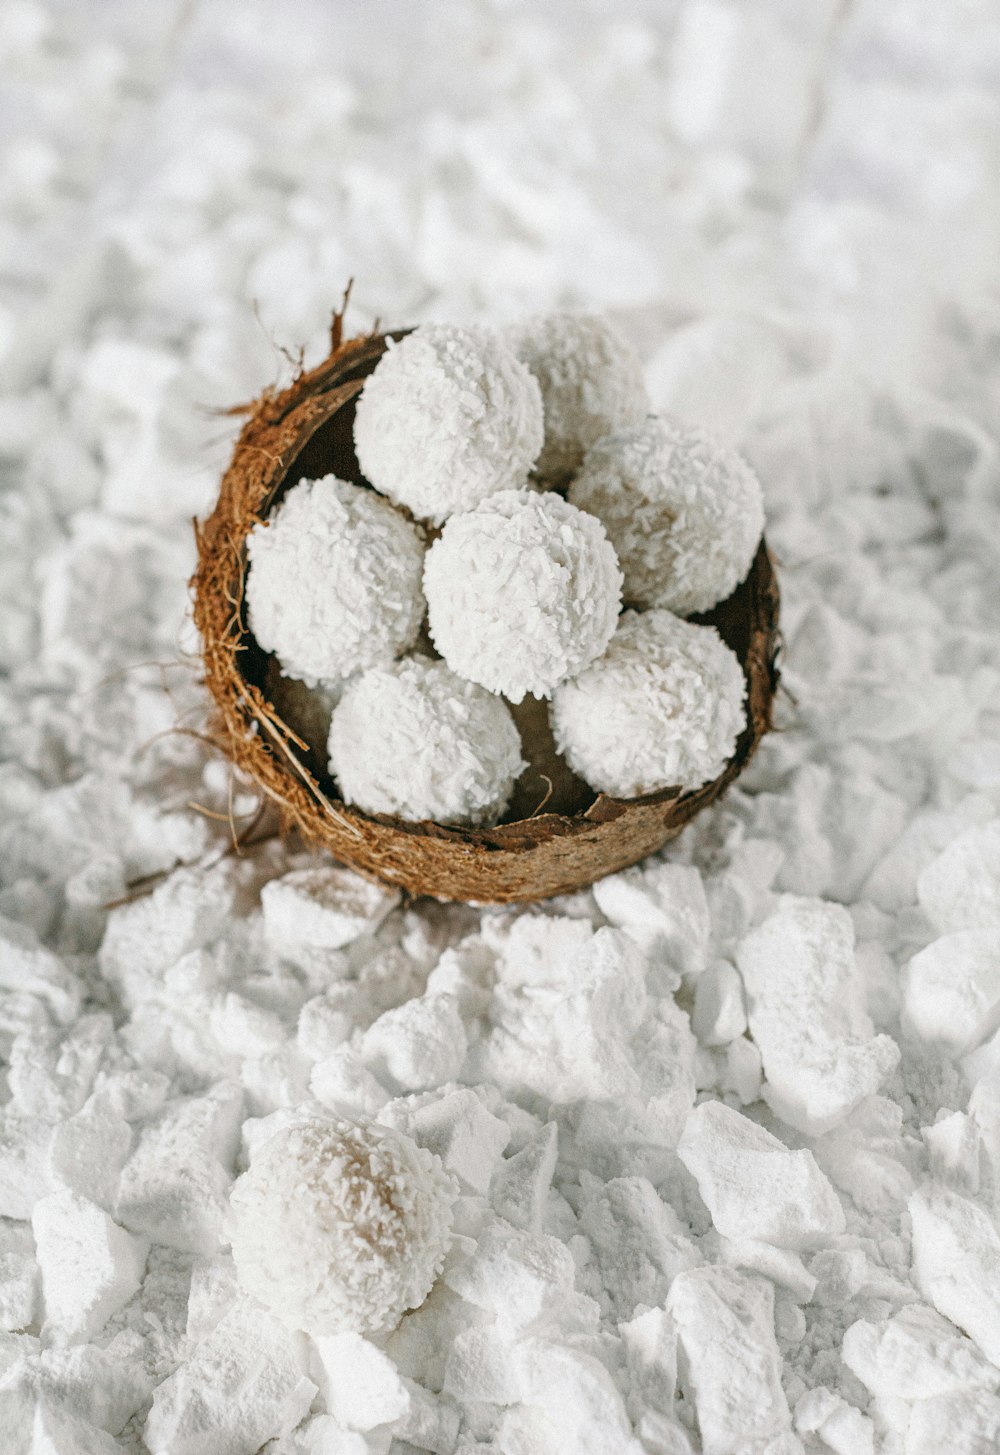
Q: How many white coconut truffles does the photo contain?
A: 8